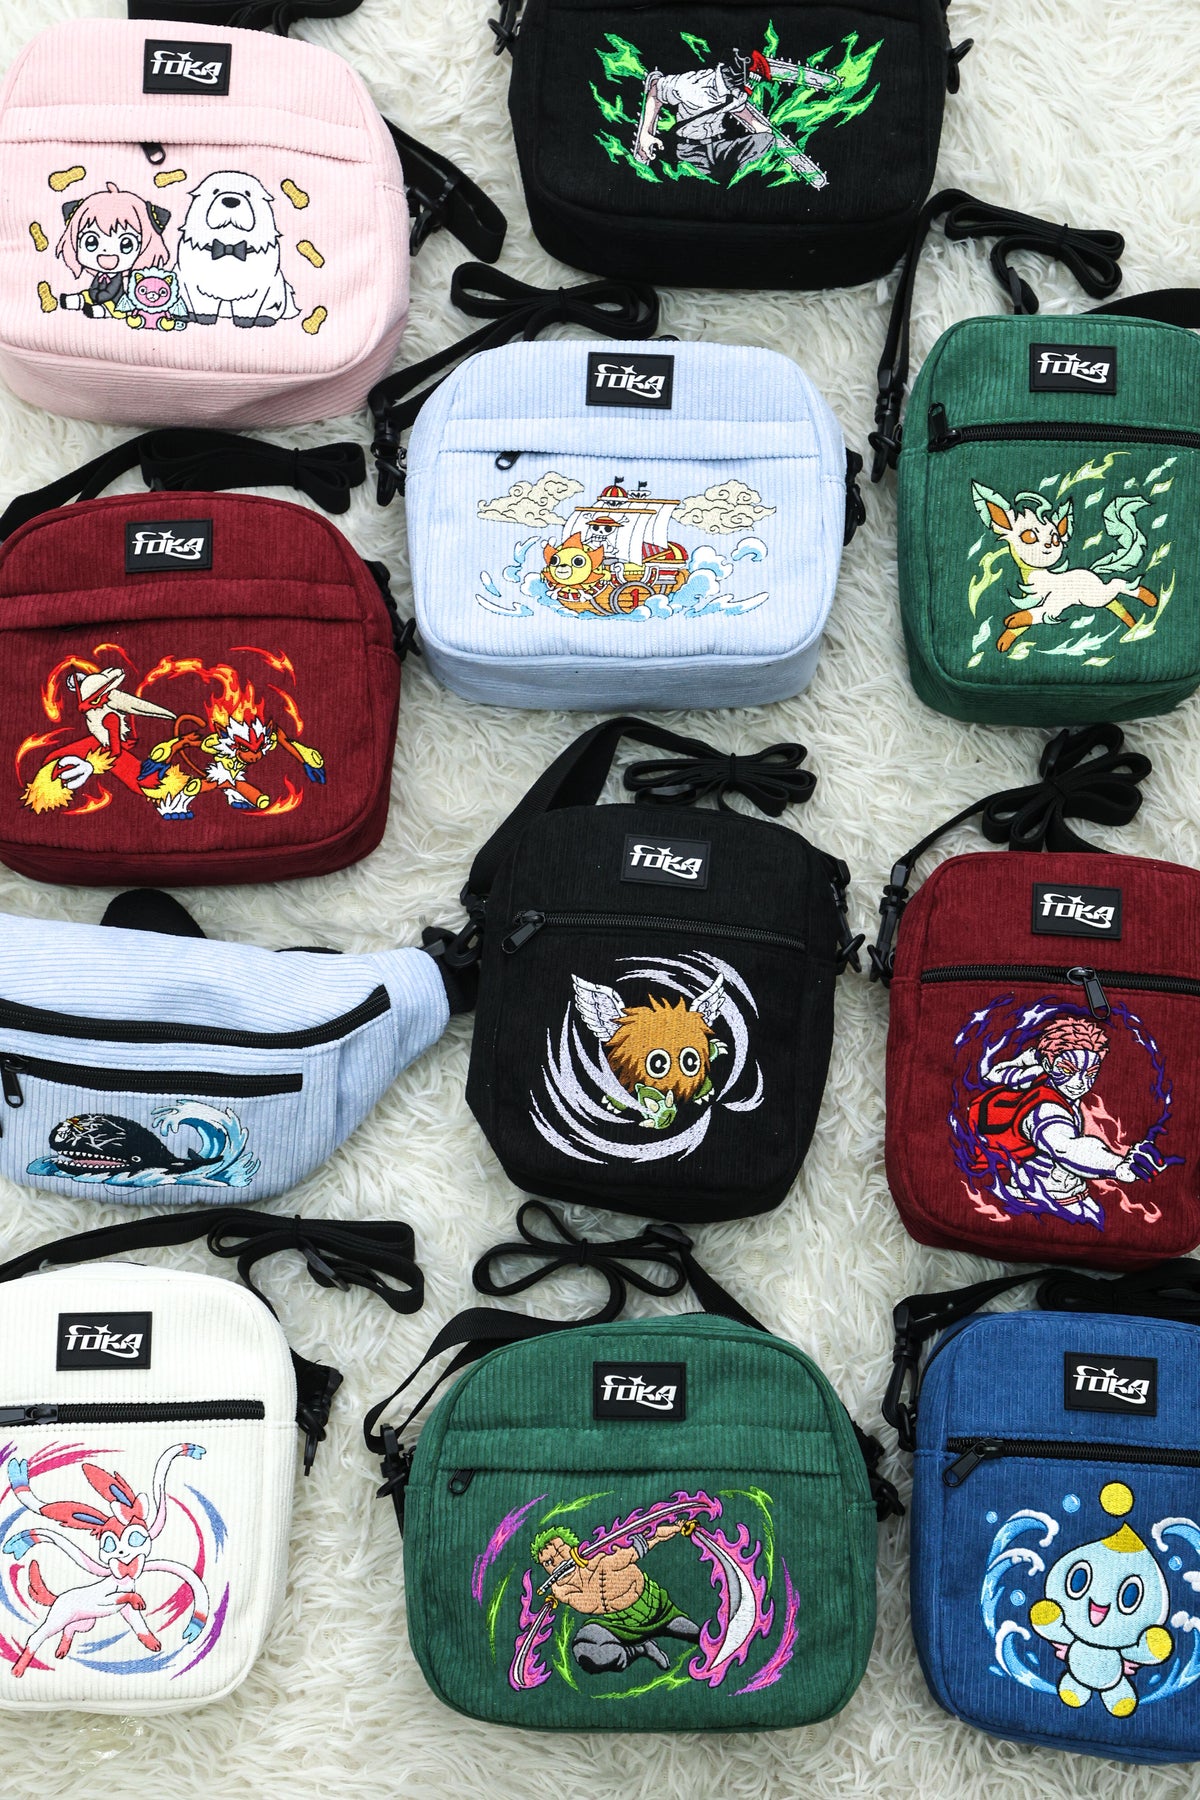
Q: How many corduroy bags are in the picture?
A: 11